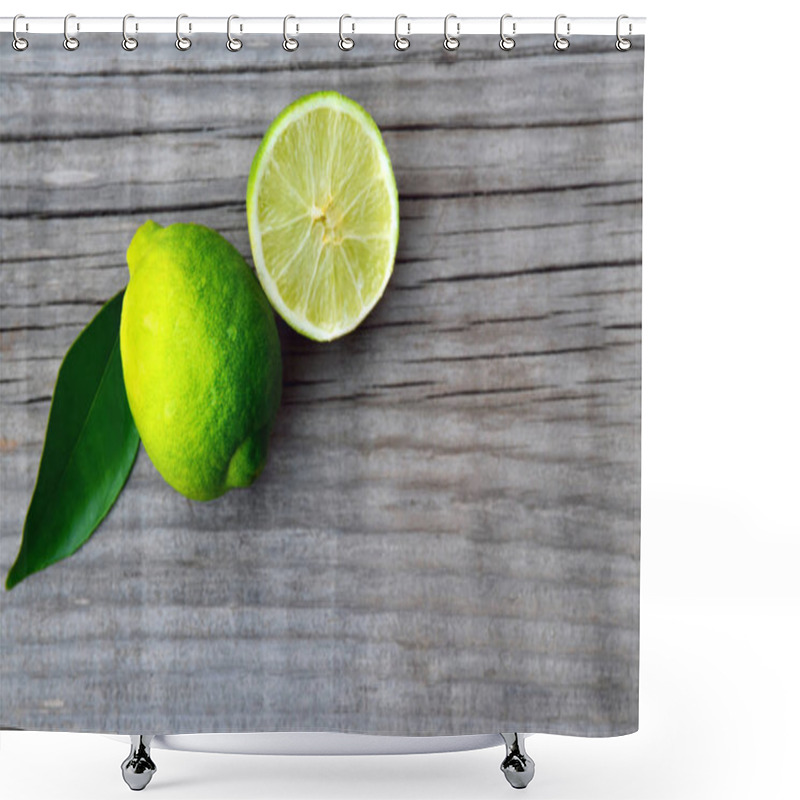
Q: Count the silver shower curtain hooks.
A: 12